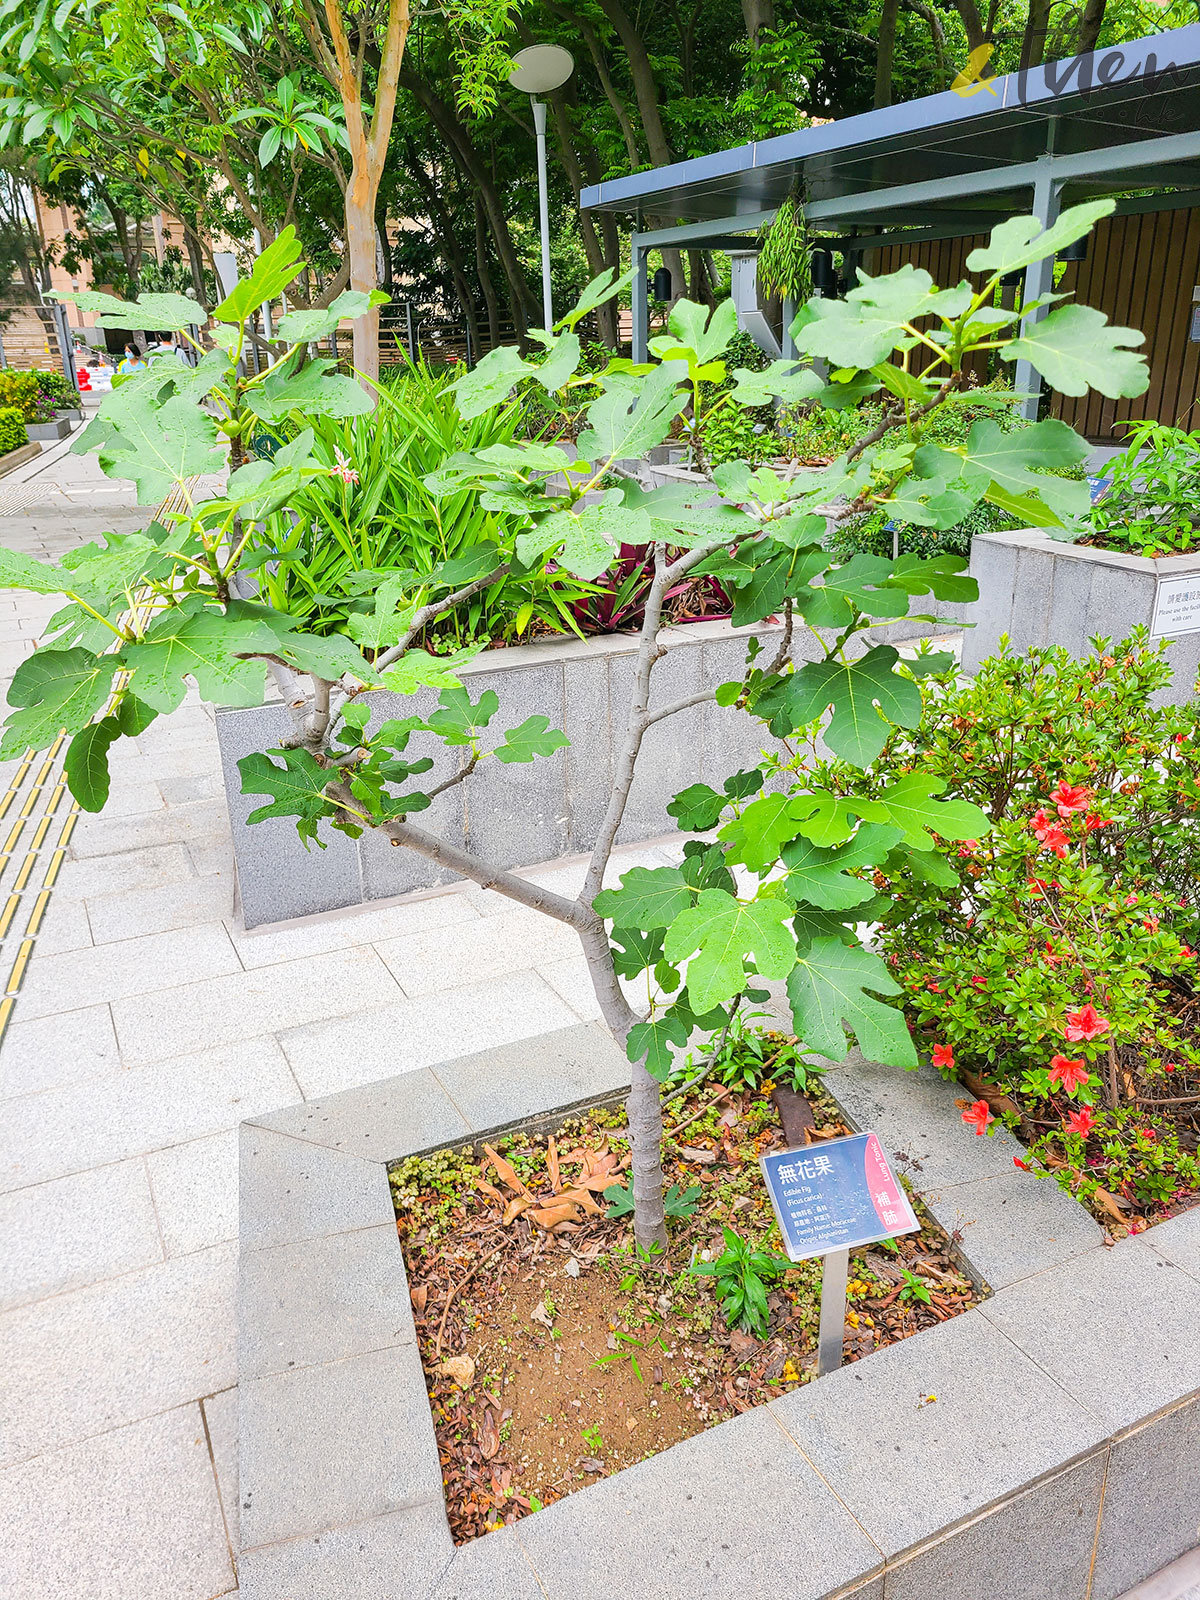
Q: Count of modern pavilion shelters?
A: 1